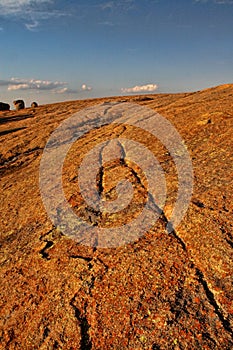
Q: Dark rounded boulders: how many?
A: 3